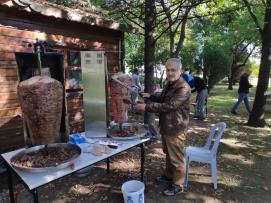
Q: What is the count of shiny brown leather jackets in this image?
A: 1